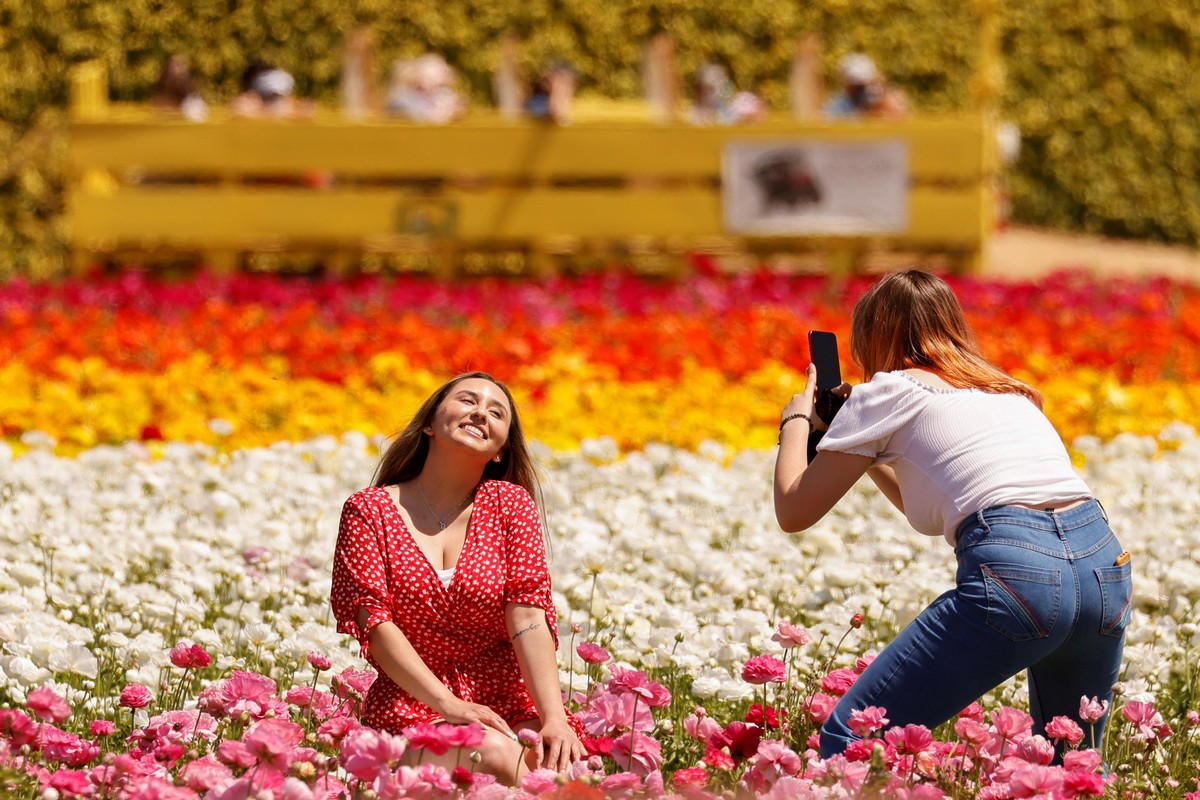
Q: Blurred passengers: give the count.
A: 6